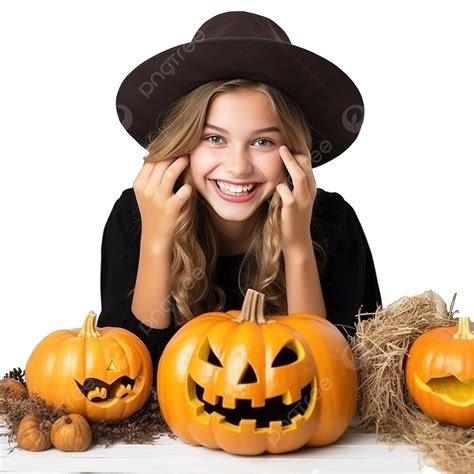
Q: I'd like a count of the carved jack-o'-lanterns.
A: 3